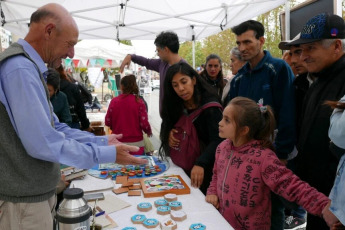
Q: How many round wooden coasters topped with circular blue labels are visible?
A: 8